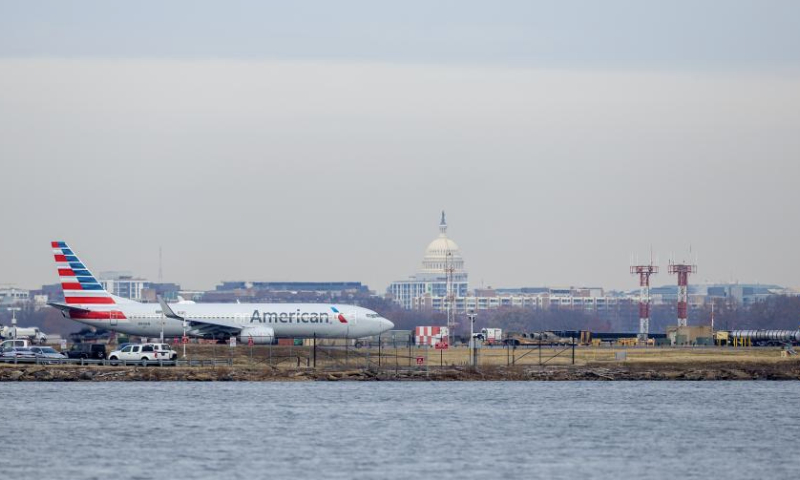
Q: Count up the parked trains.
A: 0